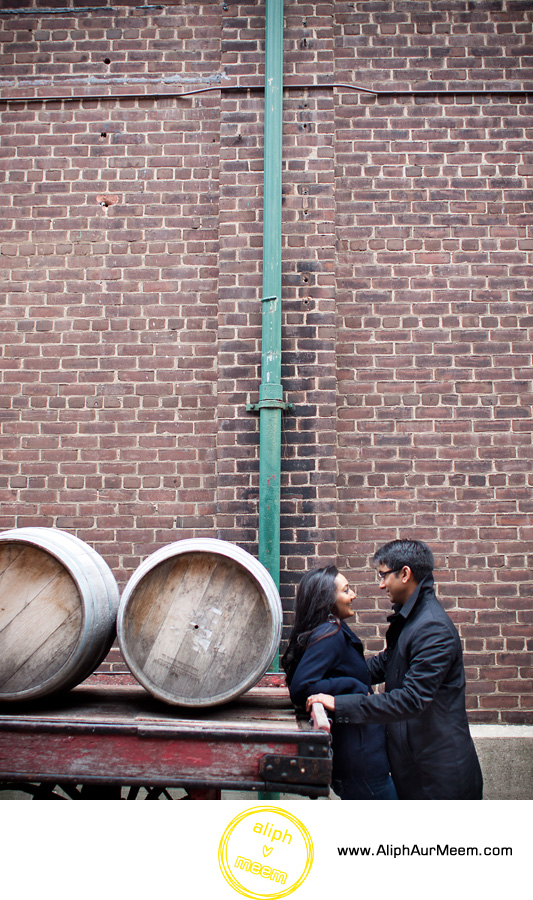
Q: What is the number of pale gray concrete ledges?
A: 1